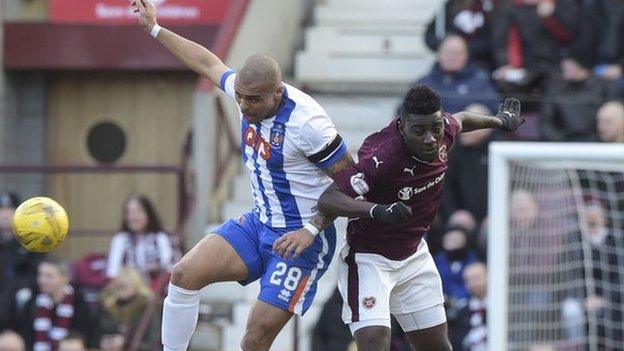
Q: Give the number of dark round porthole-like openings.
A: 1